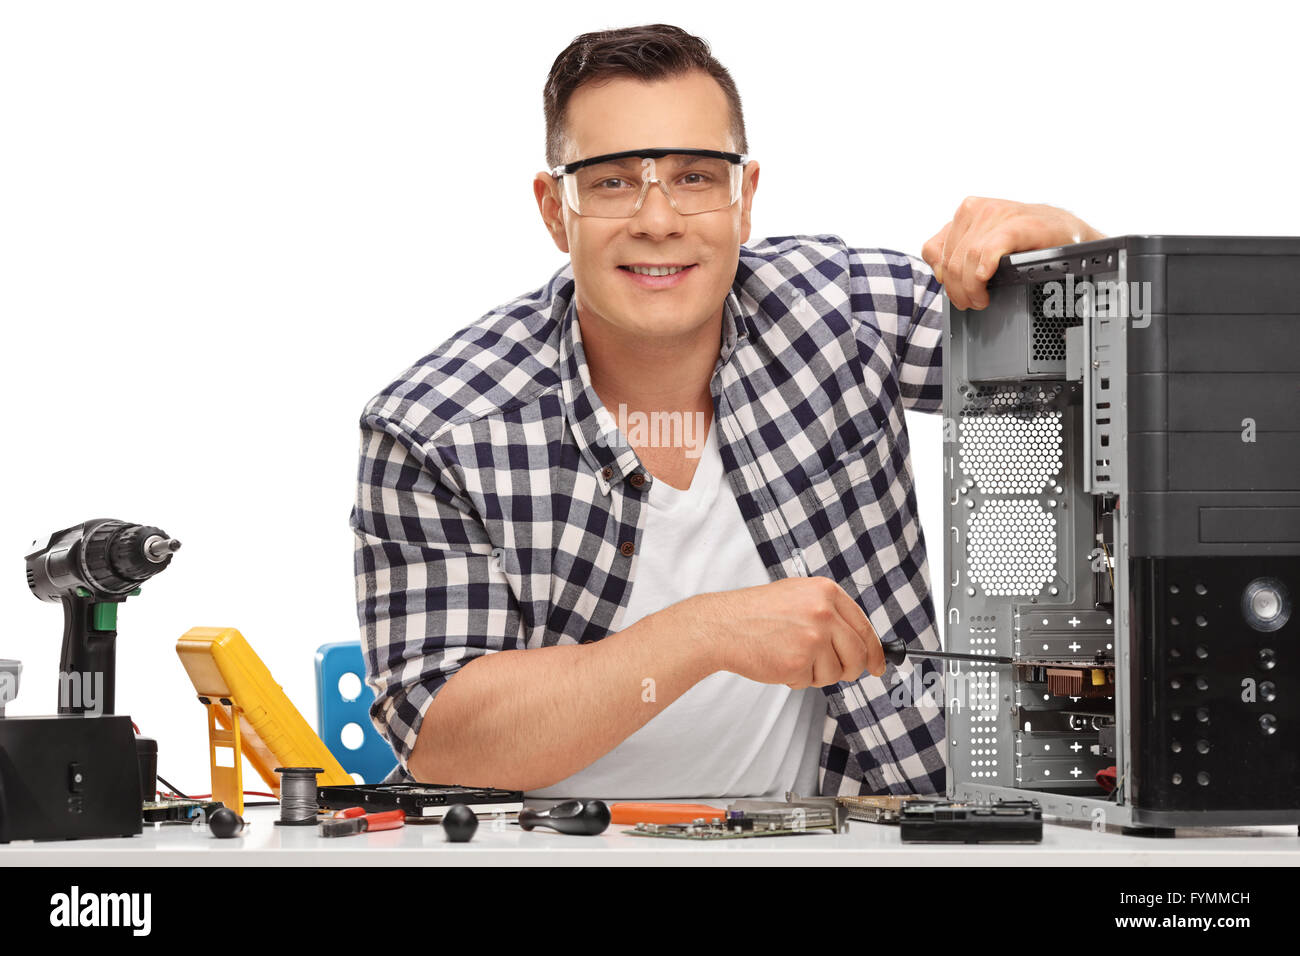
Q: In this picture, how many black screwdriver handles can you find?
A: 4